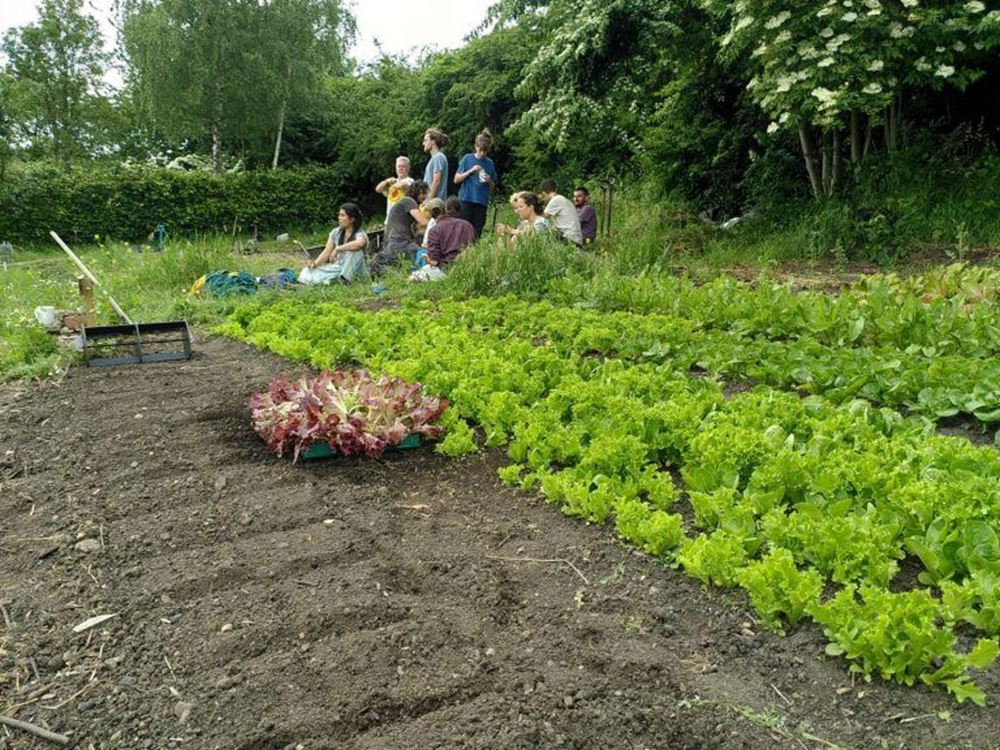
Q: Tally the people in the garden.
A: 11